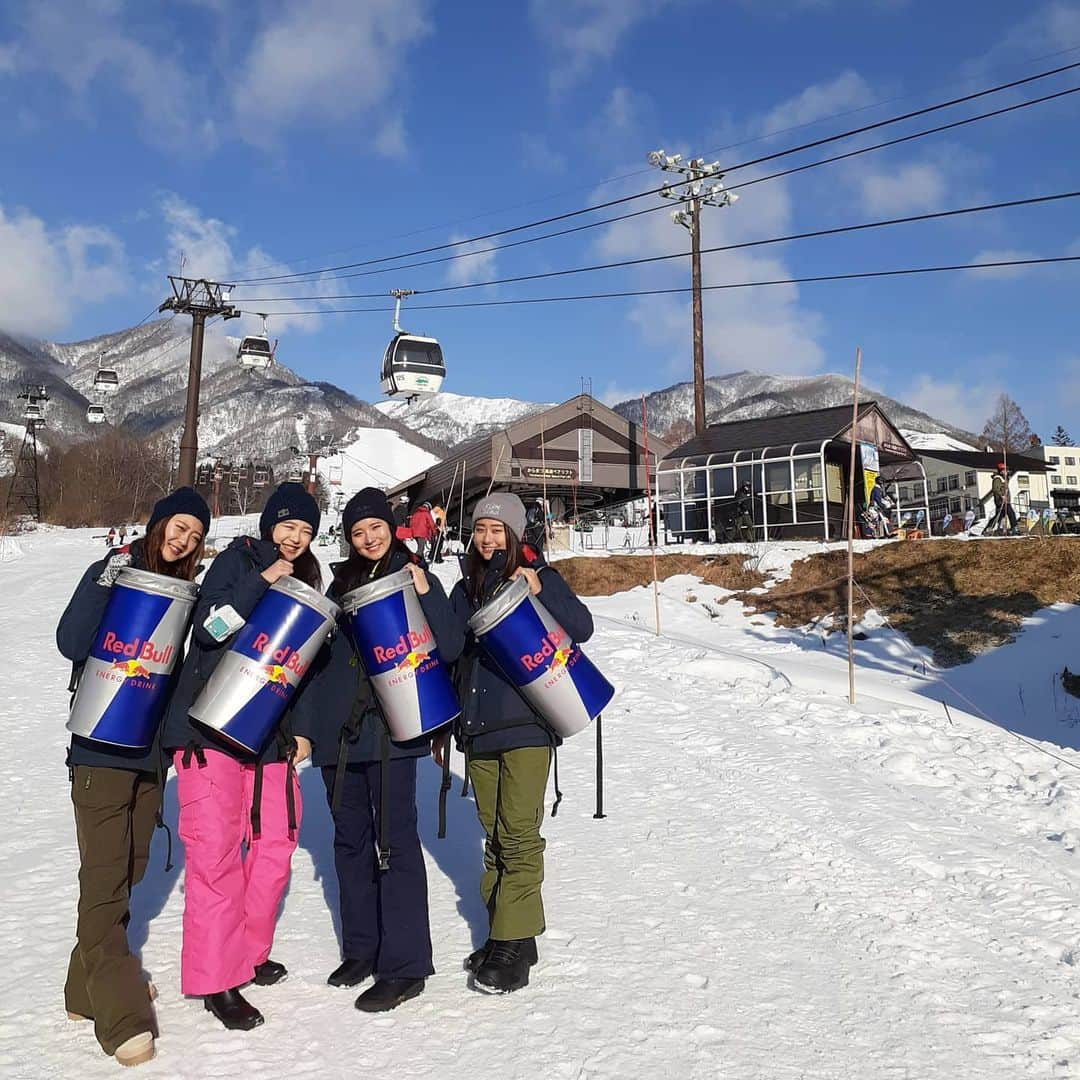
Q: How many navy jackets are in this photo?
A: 4